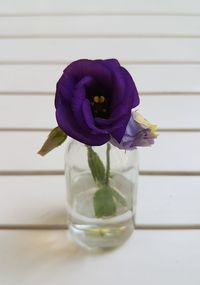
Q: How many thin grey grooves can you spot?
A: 7